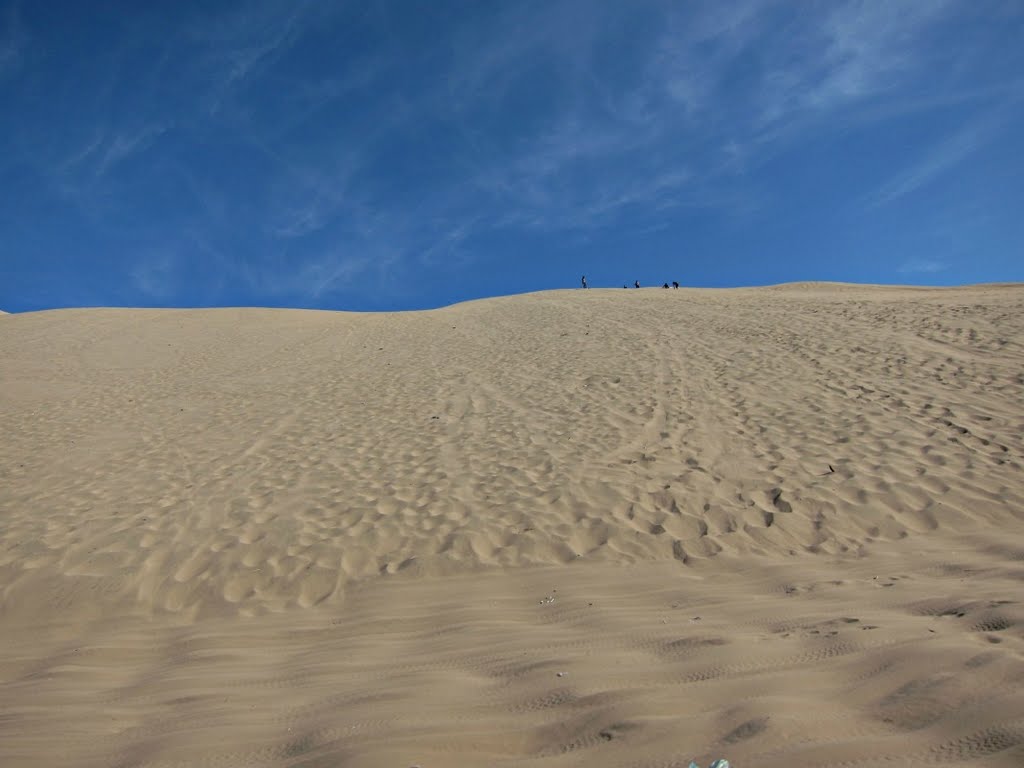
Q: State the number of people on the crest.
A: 5